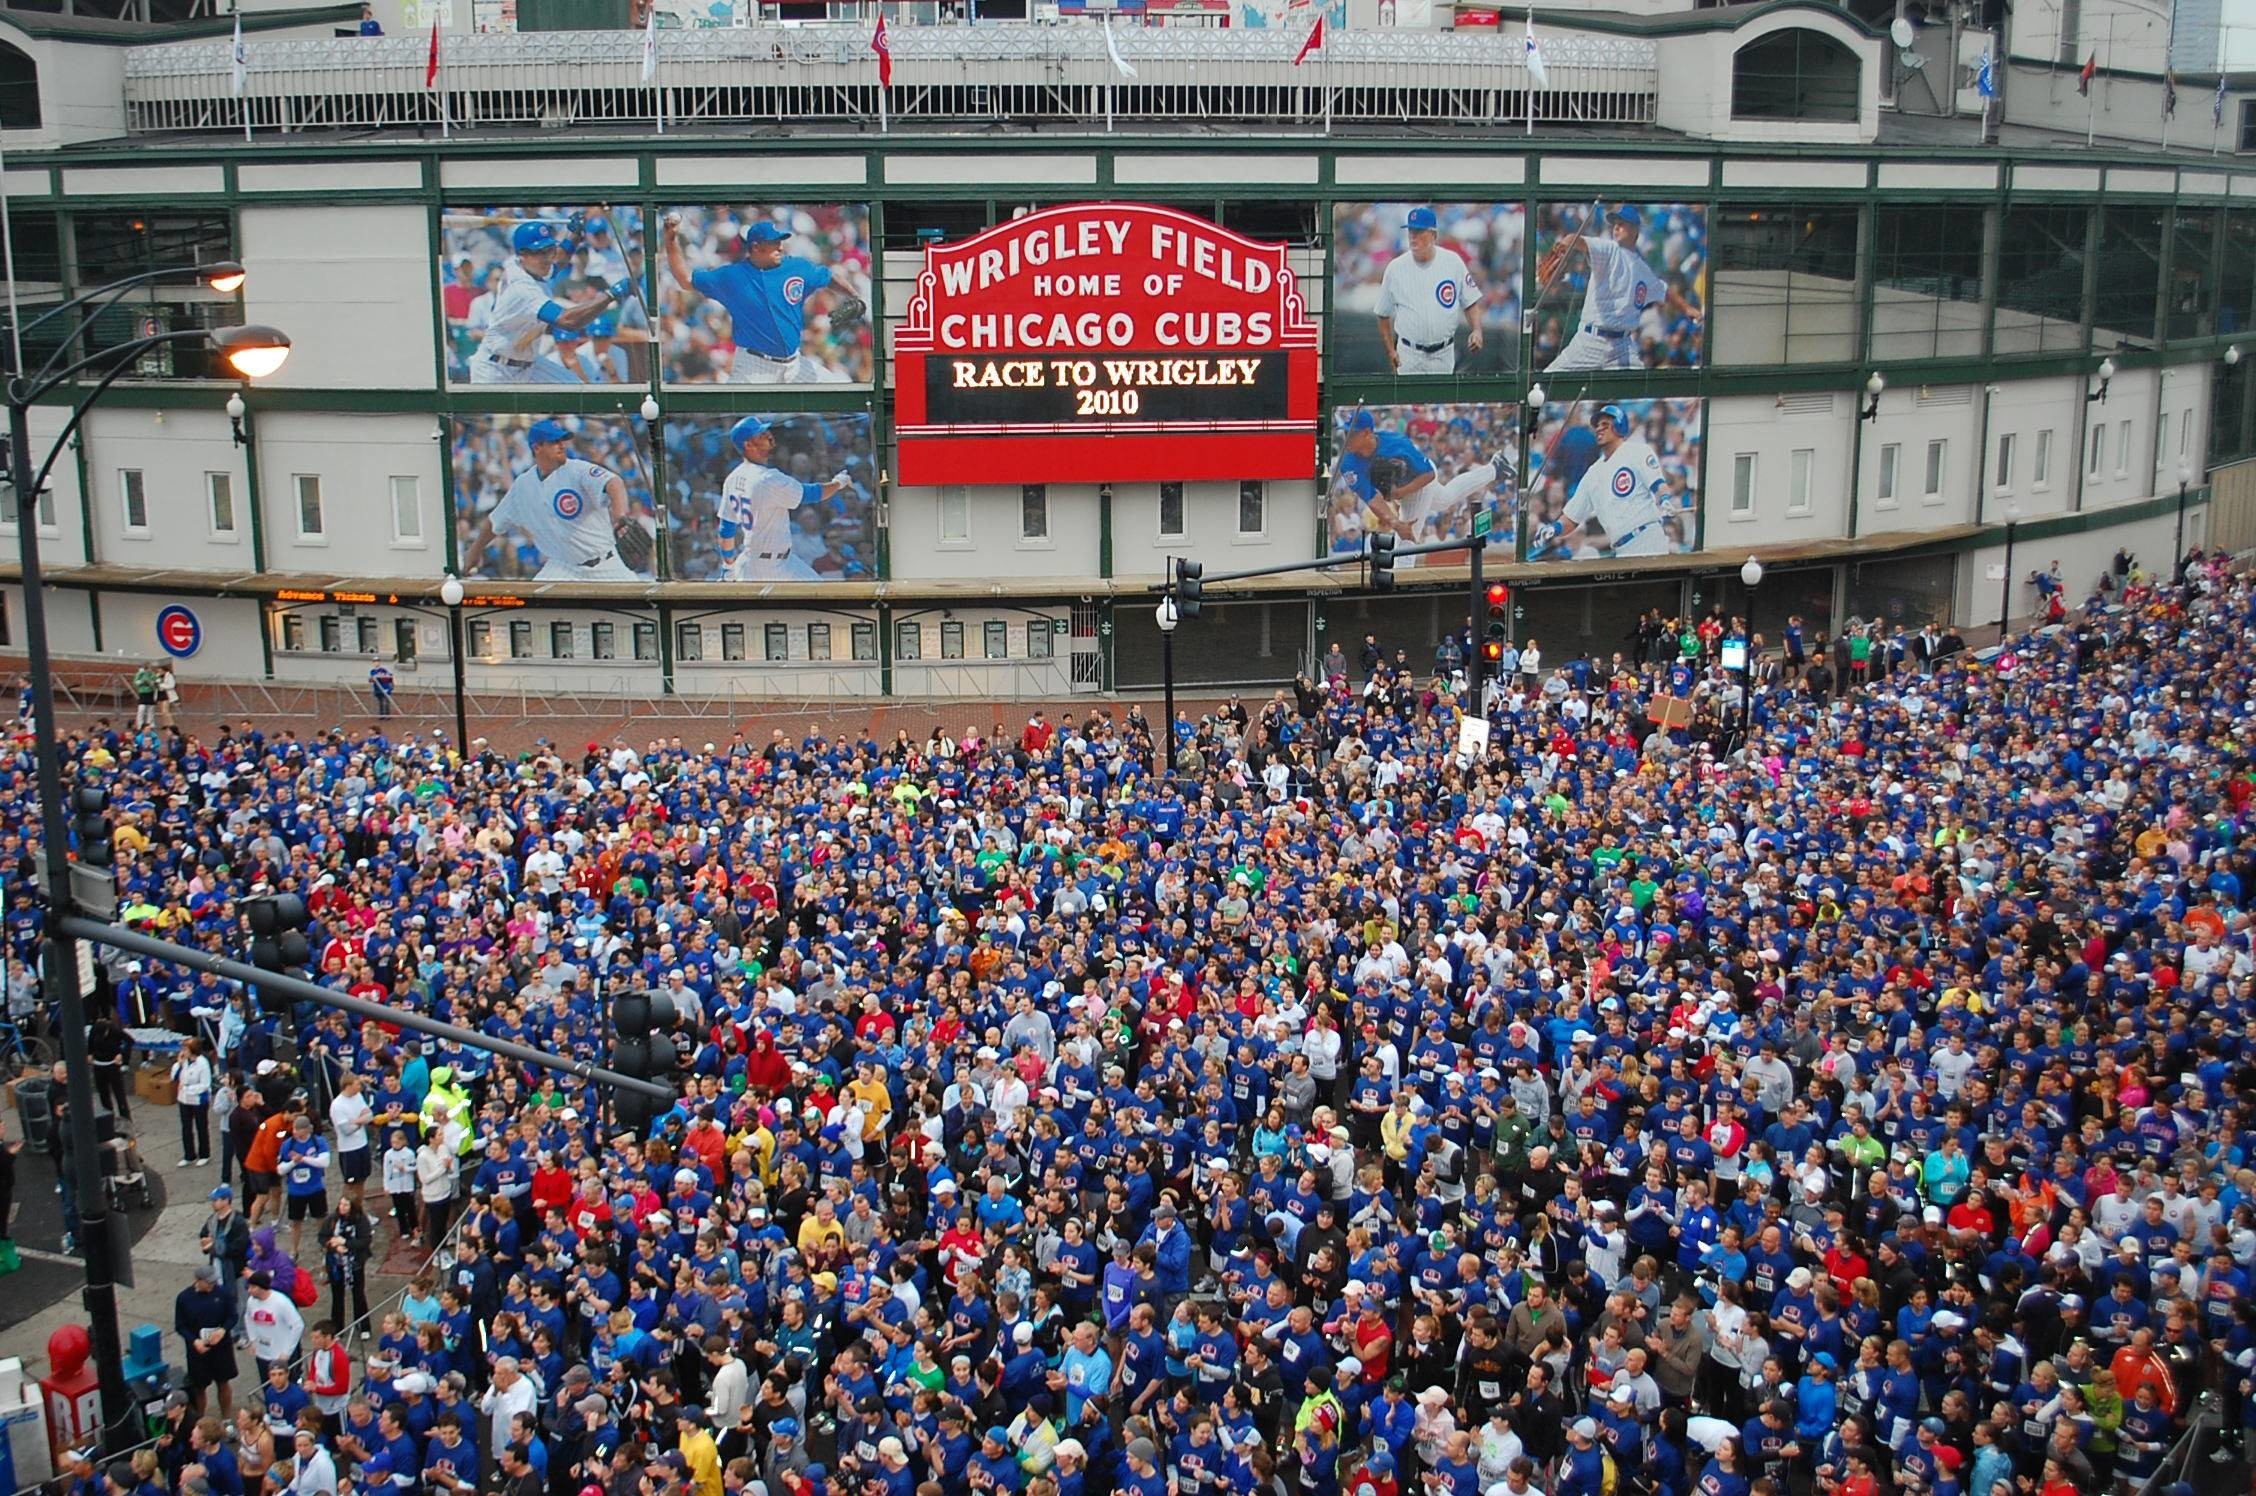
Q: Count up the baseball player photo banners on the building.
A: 8